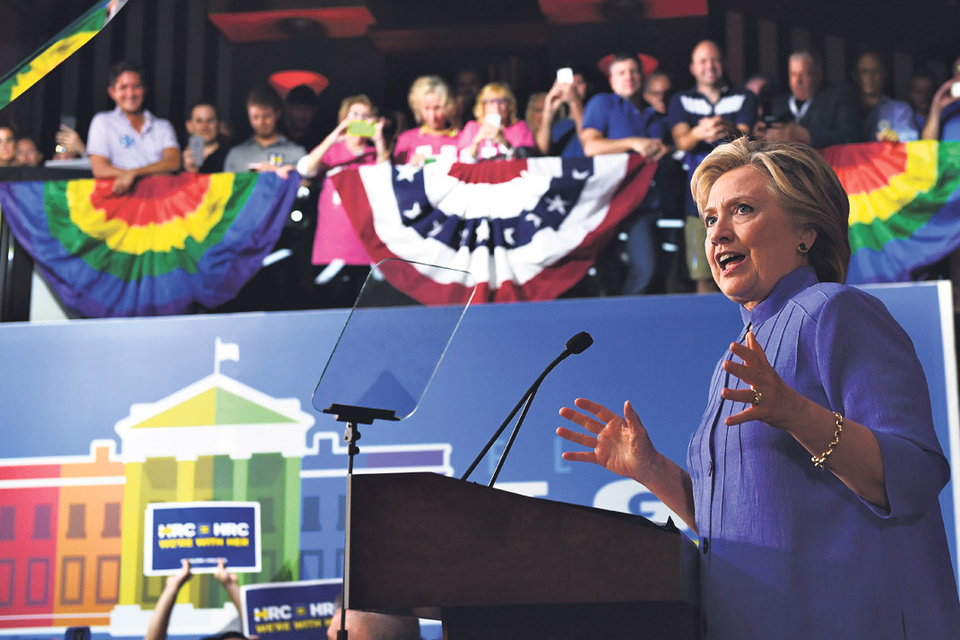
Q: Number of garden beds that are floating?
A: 0